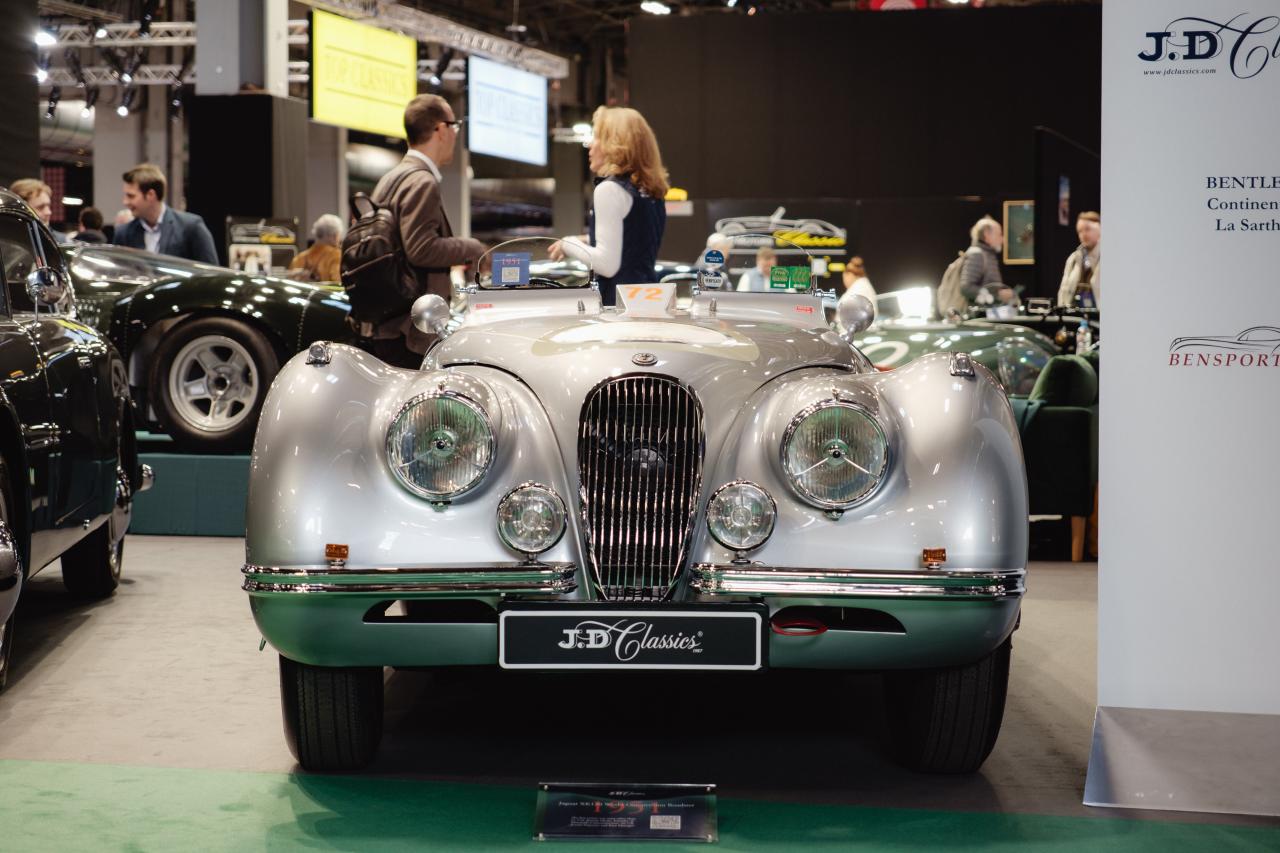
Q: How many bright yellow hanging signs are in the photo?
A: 1